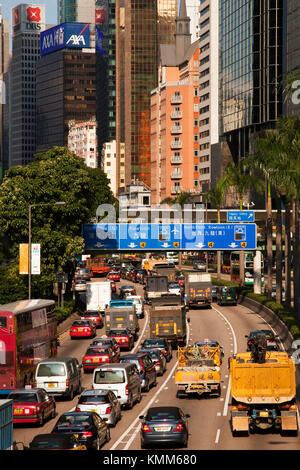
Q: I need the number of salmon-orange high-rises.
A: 1